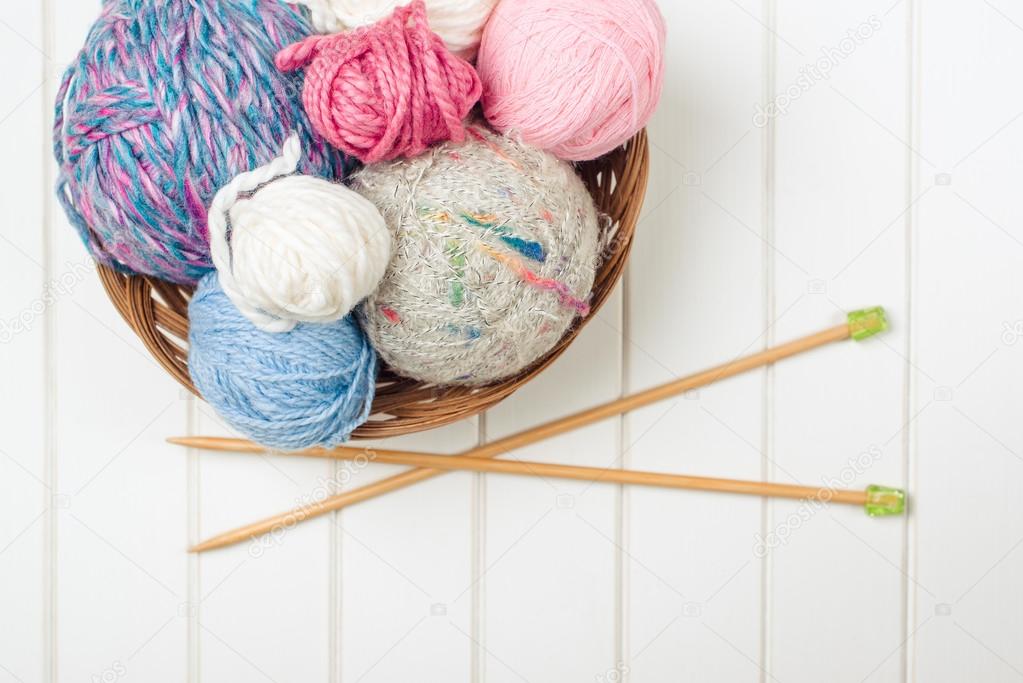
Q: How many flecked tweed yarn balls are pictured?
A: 1